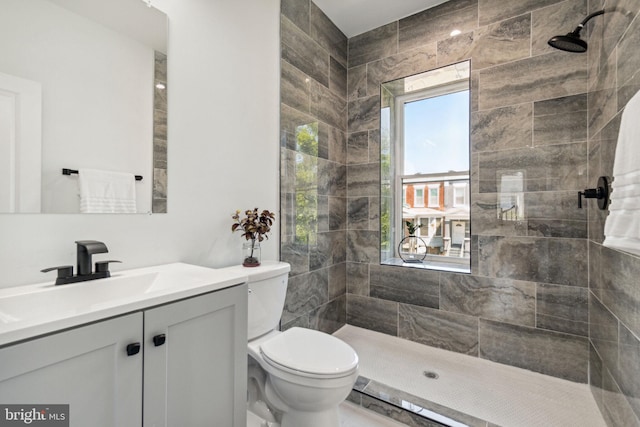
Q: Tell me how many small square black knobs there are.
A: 2